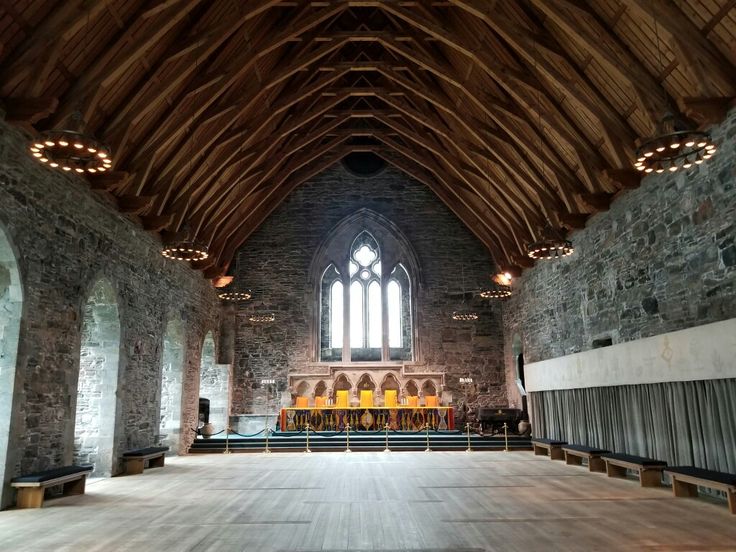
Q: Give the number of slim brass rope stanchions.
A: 8